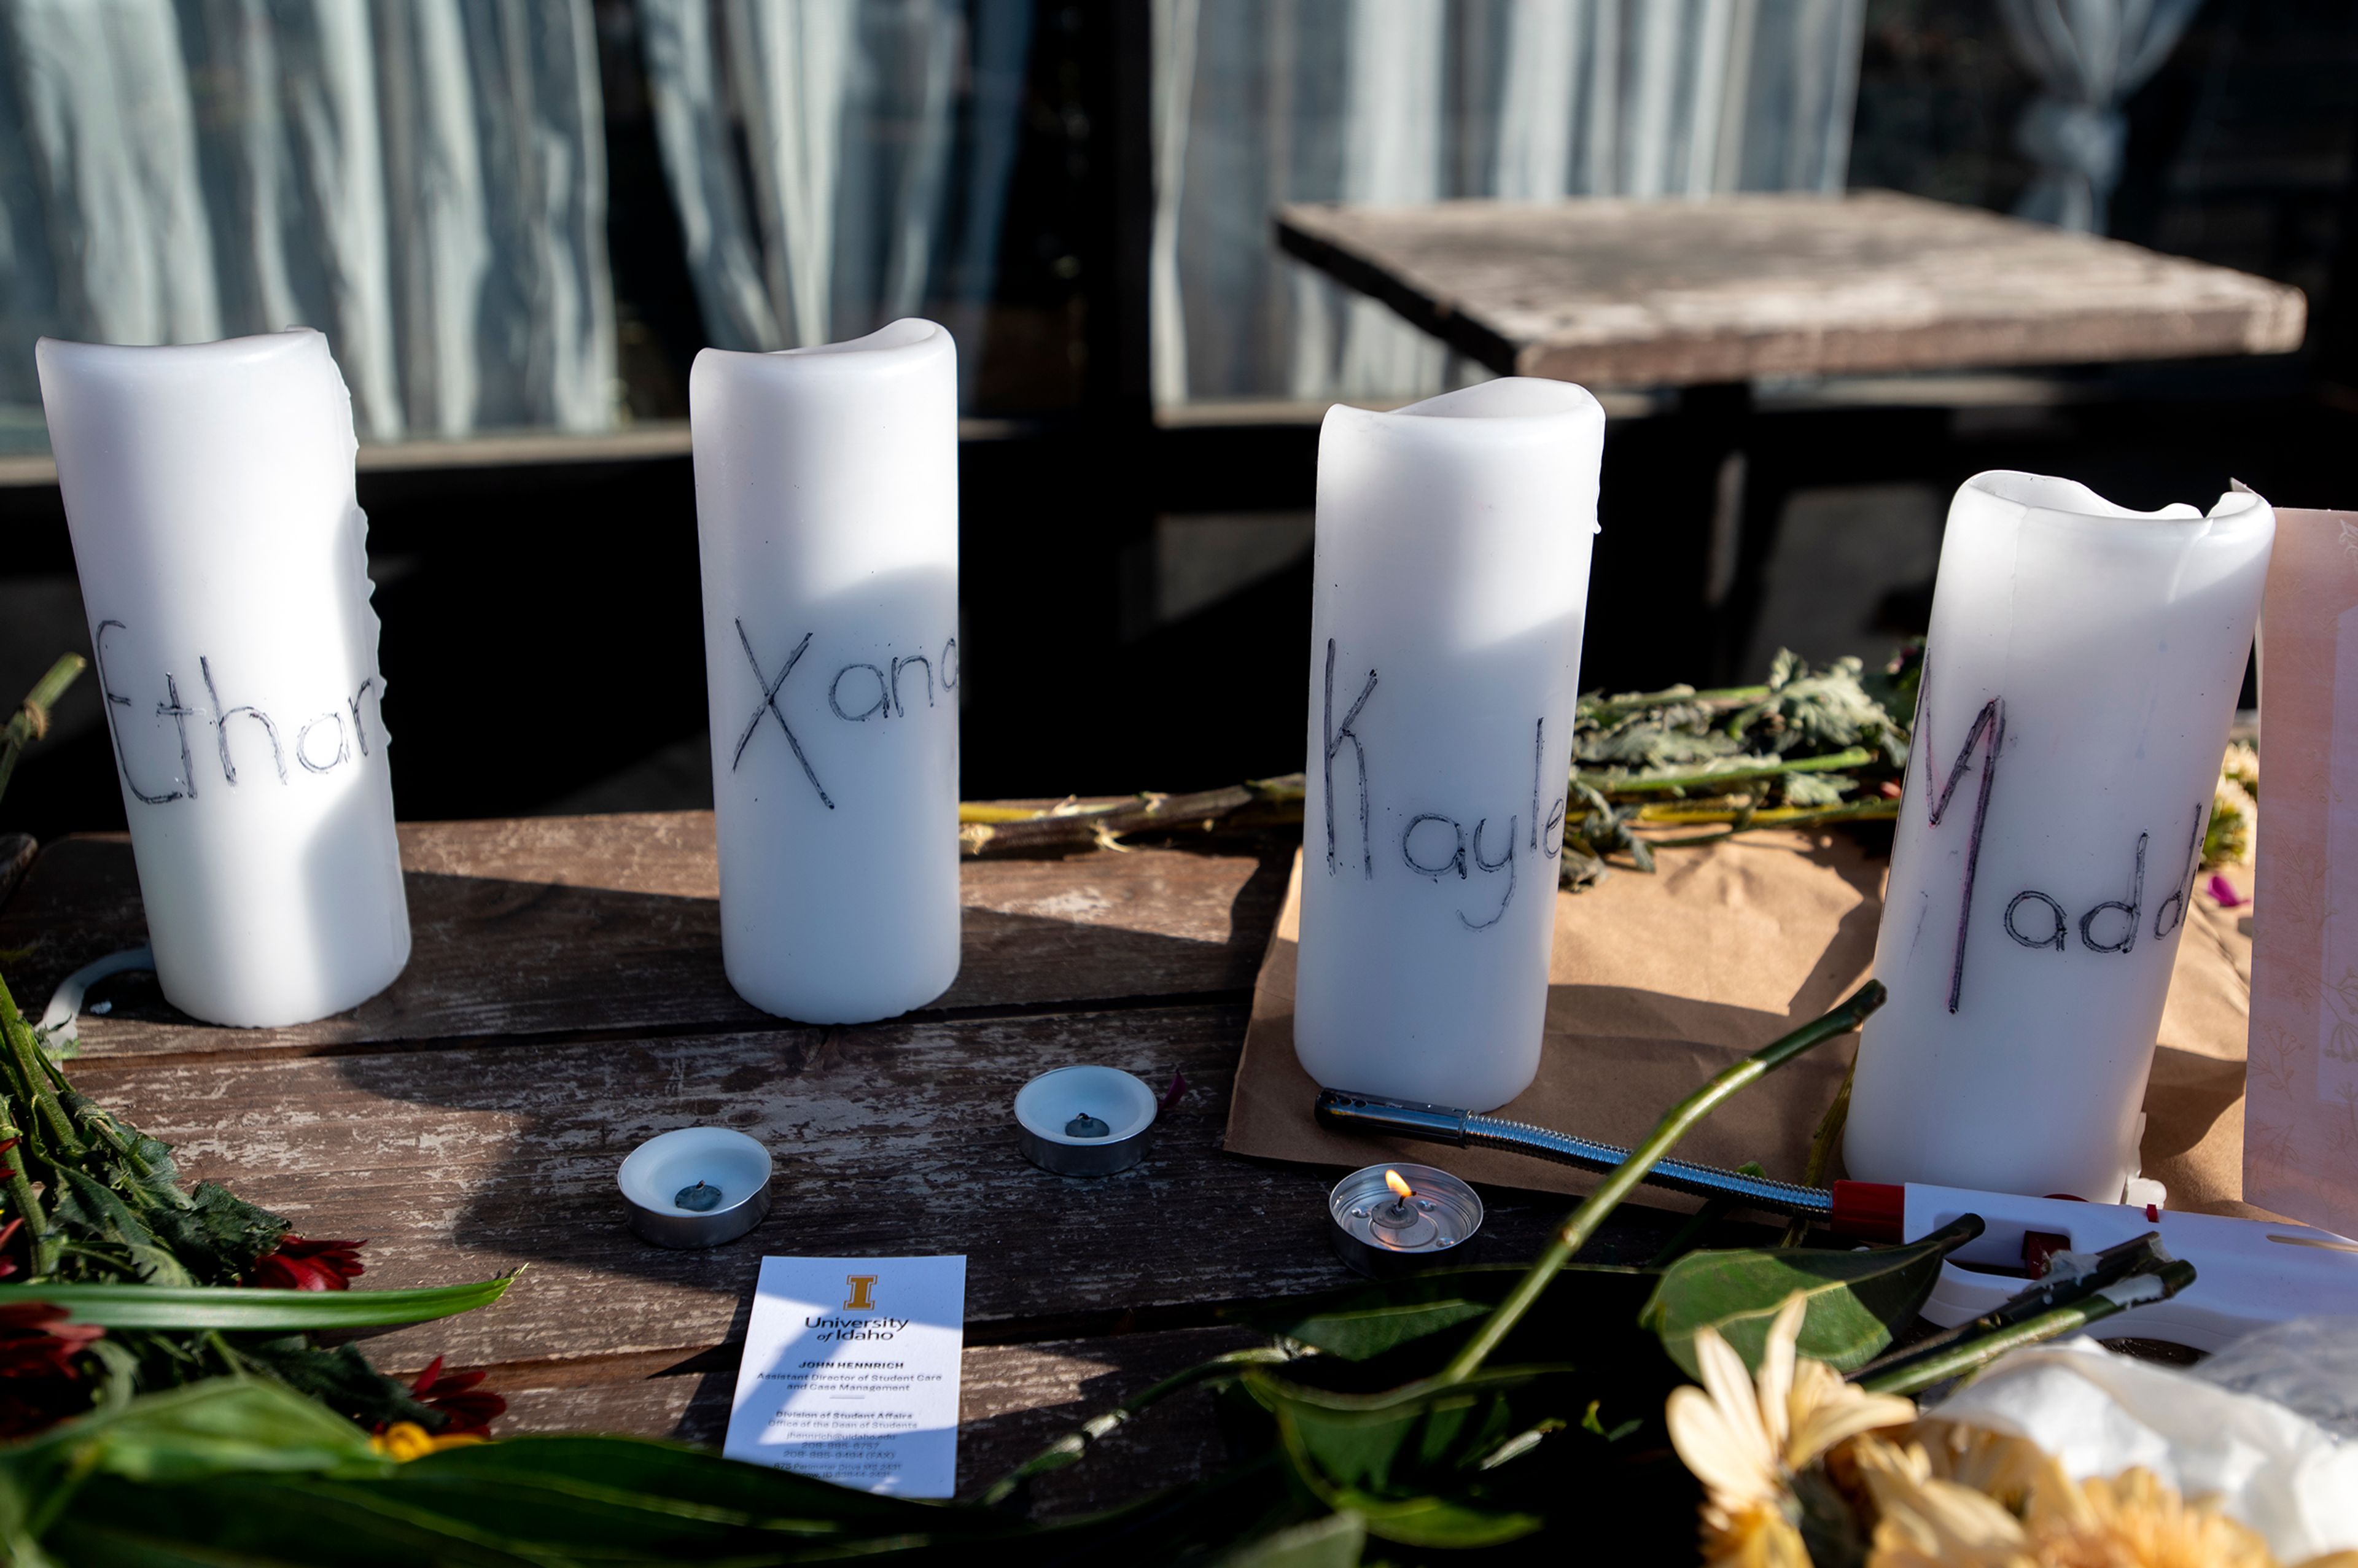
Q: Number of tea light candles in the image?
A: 3